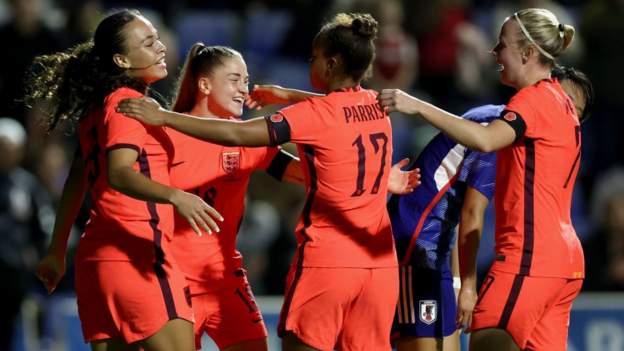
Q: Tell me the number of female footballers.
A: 5